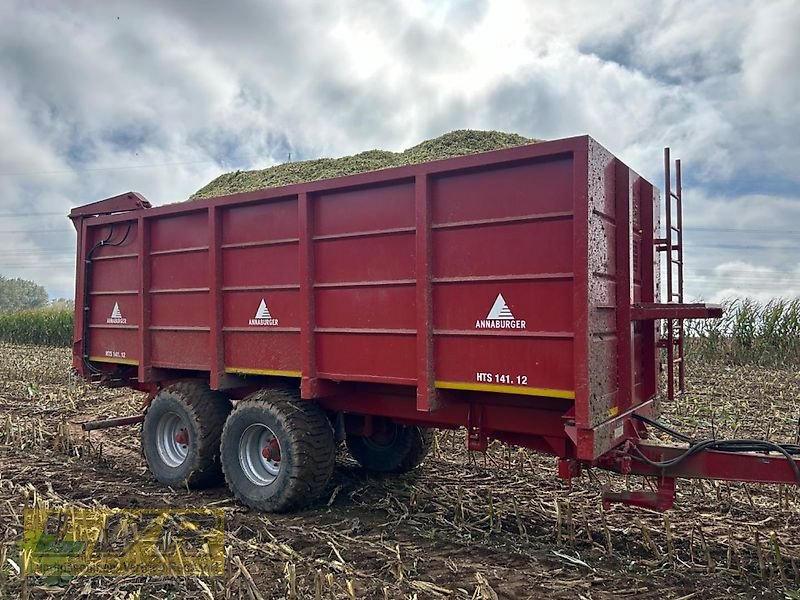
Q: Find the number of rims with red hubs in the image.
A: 2